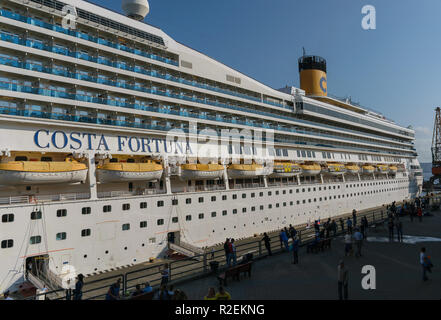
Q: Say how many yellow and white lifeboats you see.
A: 11